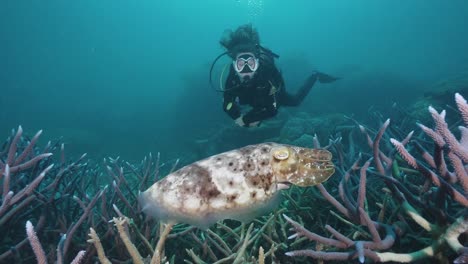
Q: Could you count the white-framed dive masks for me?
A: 1